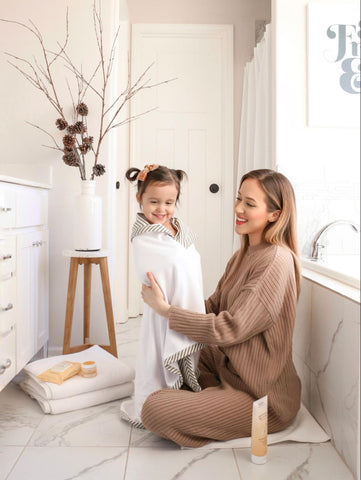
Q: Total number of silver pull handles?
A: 5